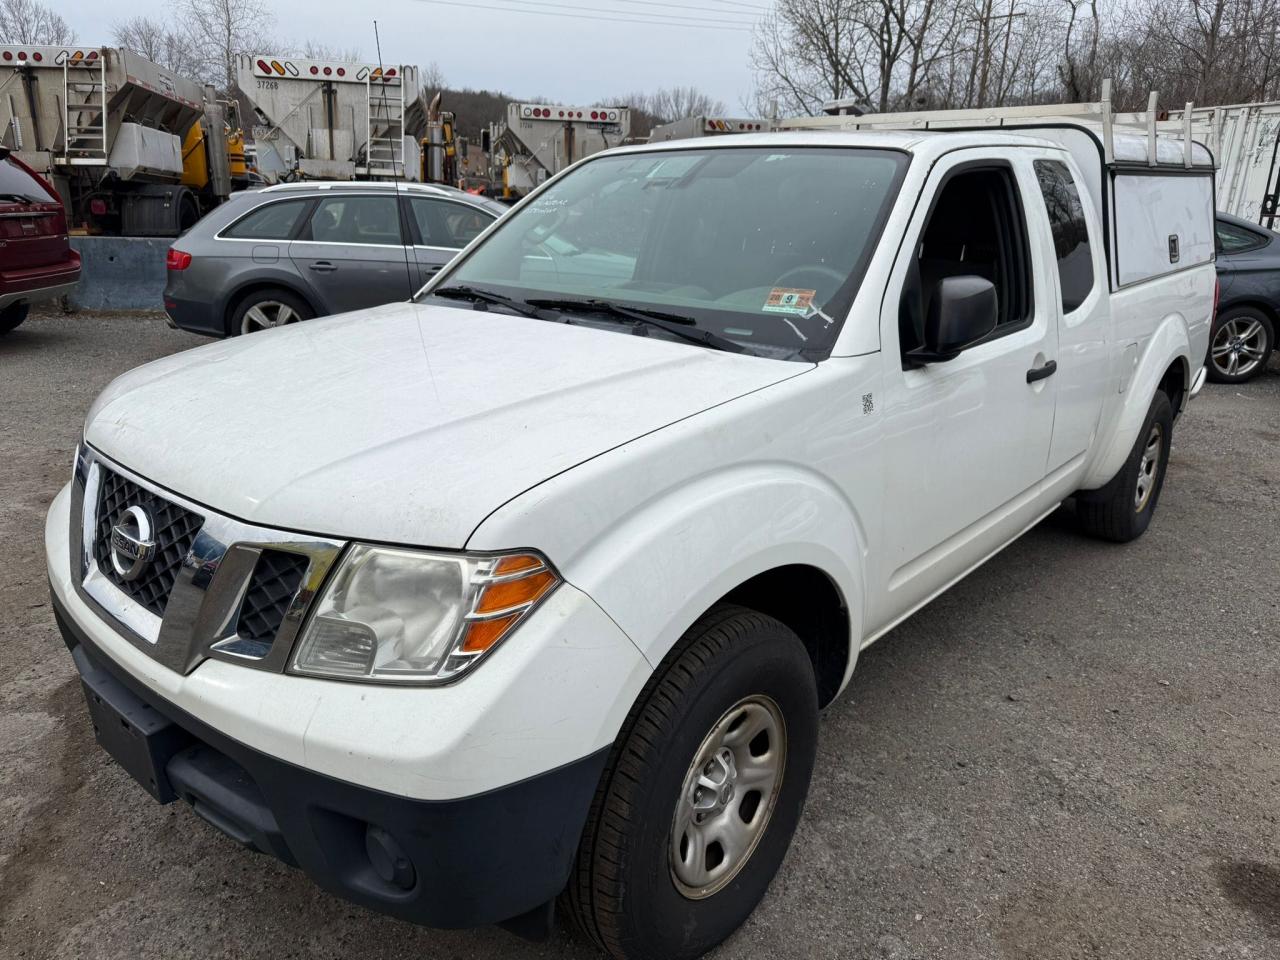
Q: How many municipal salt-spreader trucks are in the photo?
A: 4